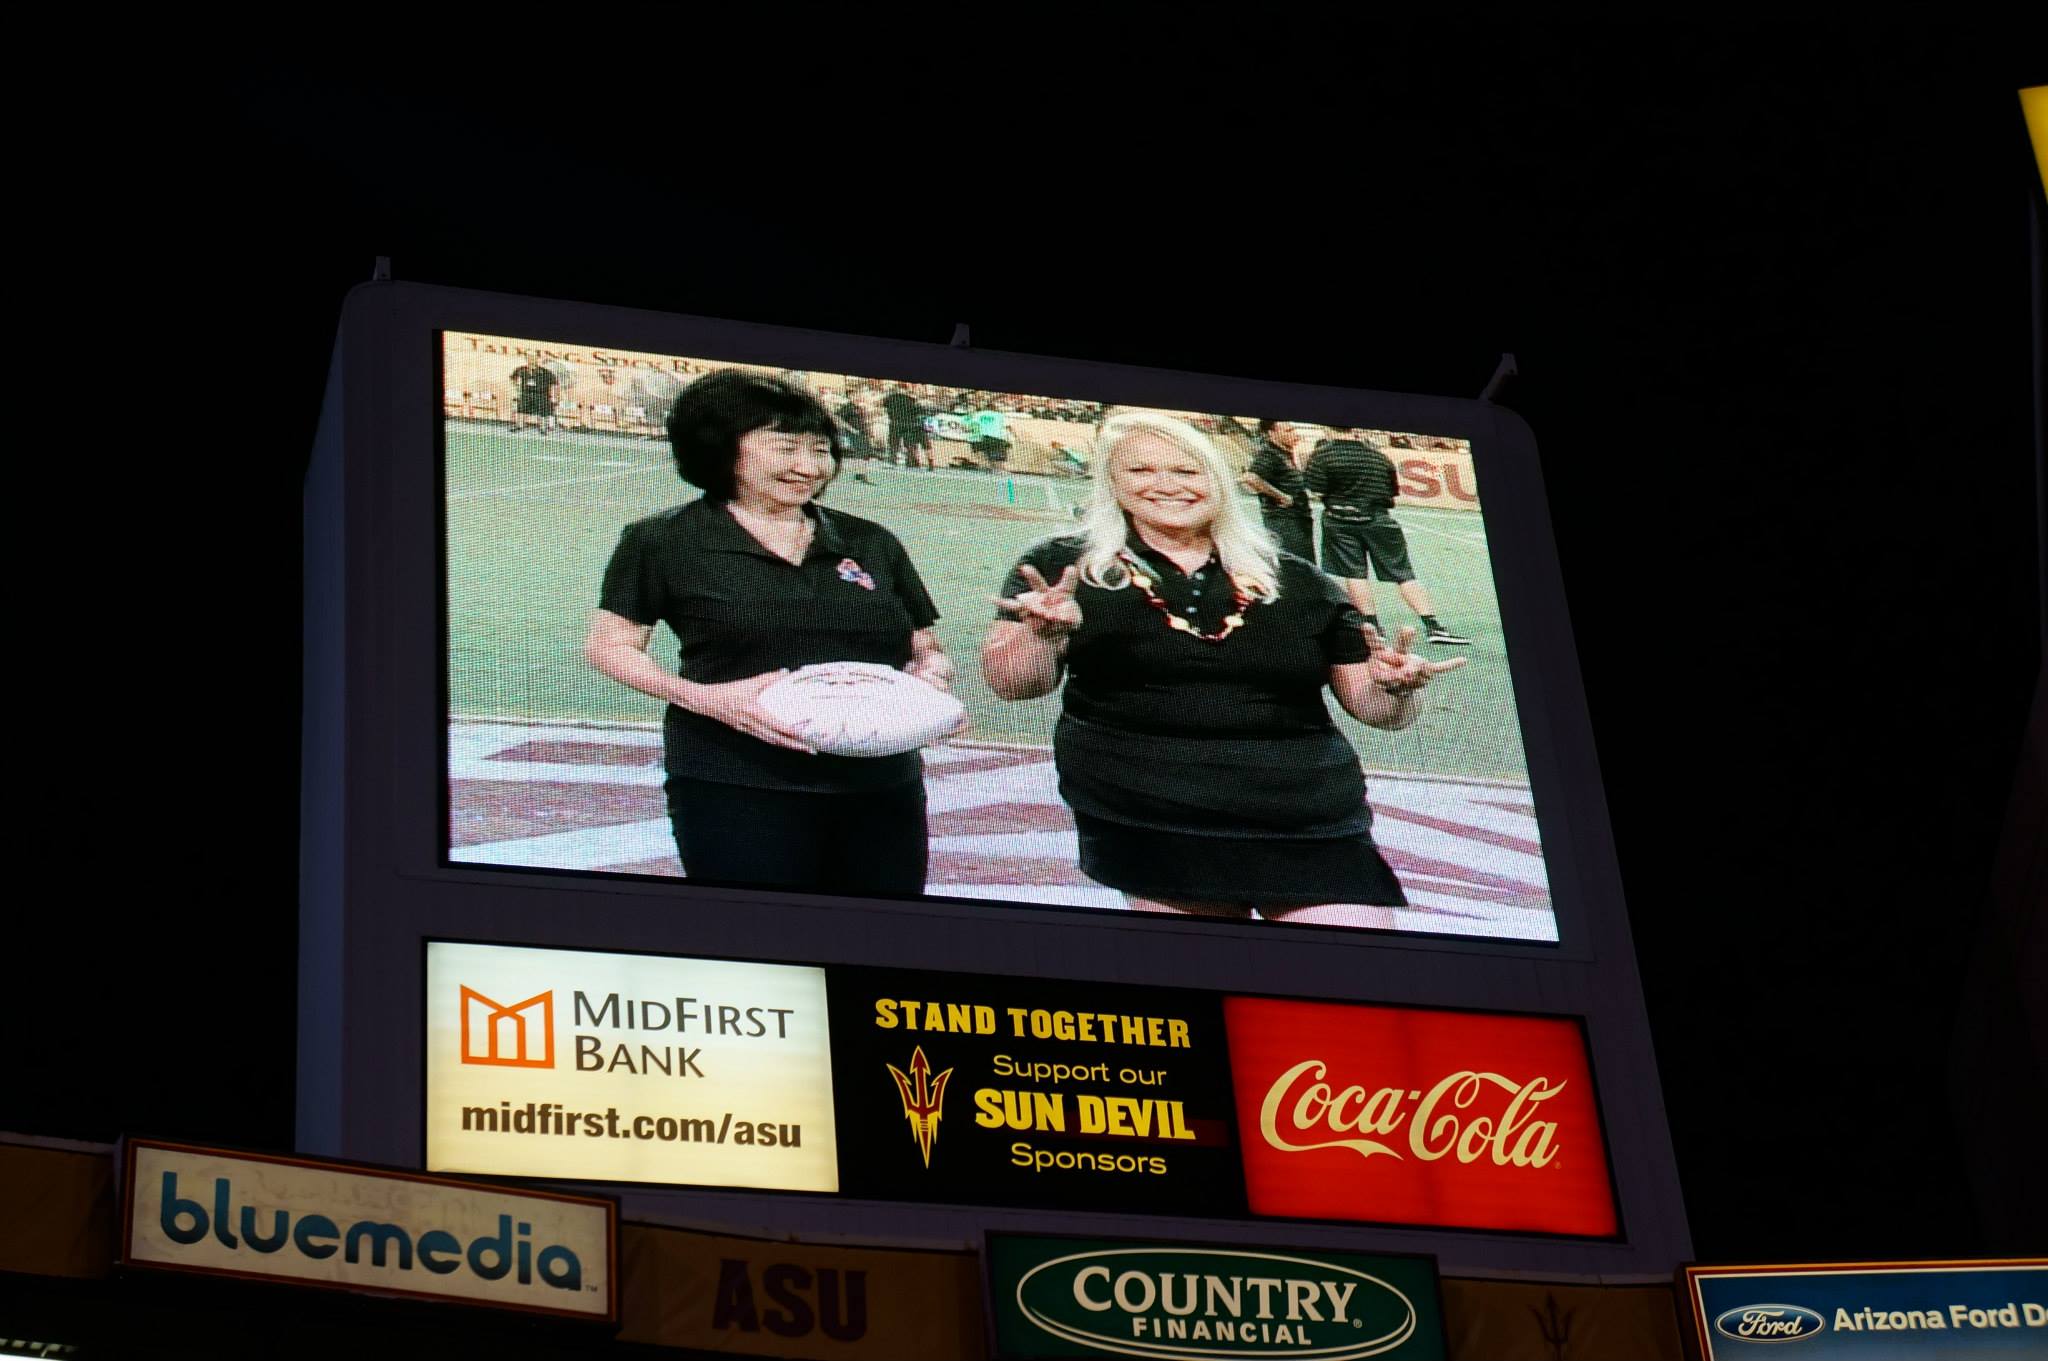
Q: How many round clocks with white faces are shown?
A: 0